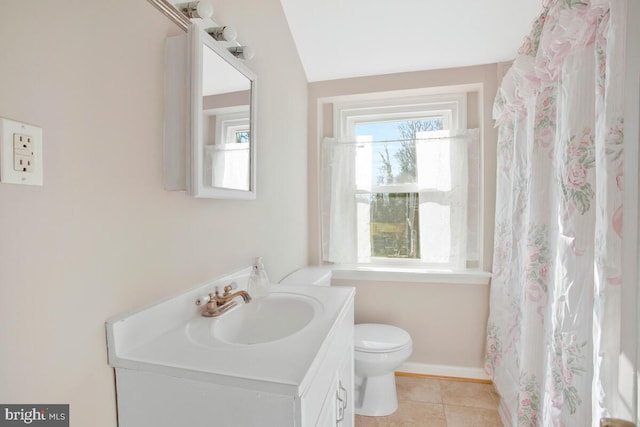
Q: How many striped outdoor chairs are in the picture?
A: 0